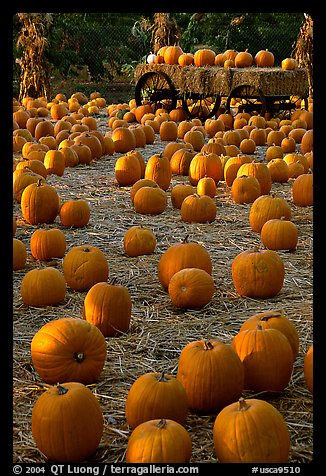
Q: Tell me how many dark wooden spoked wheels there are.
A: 4